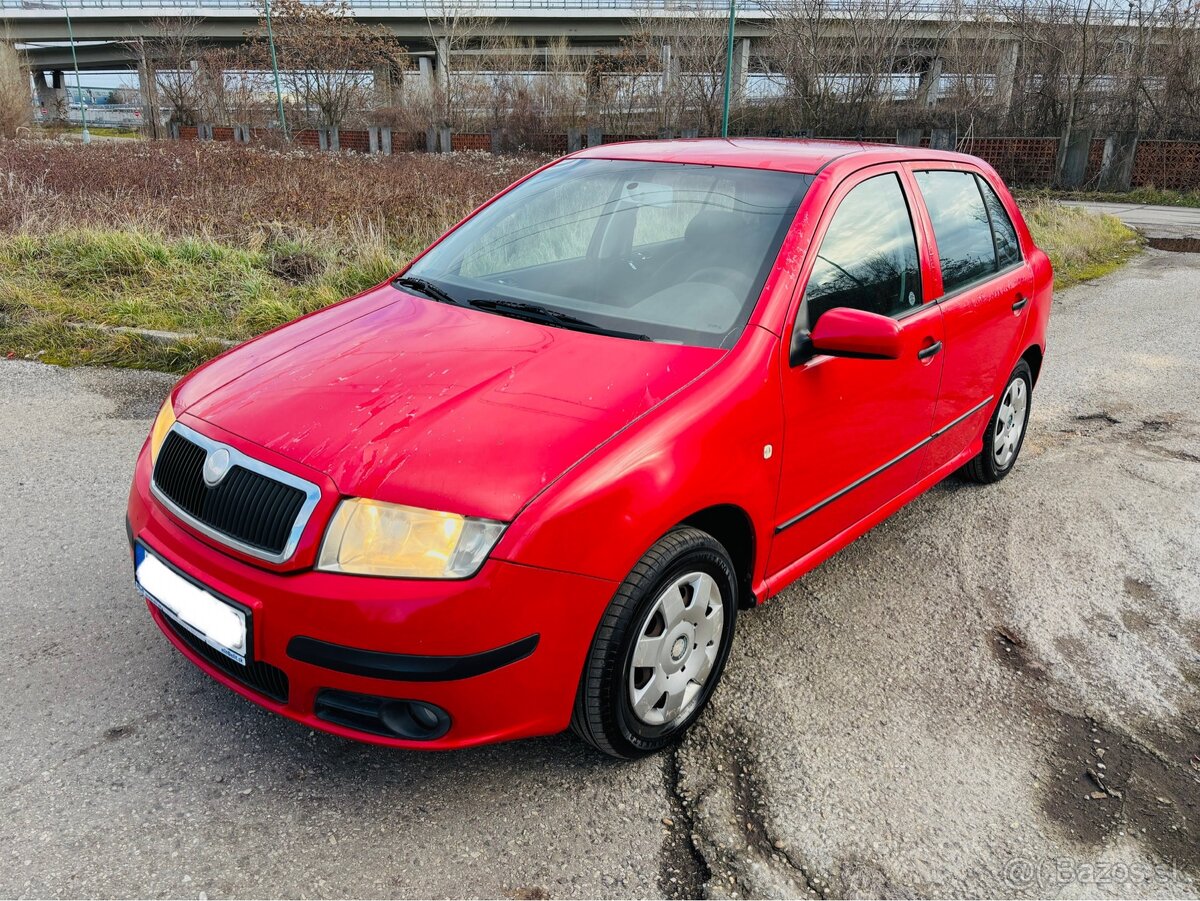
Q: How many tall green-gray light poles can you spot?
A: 3